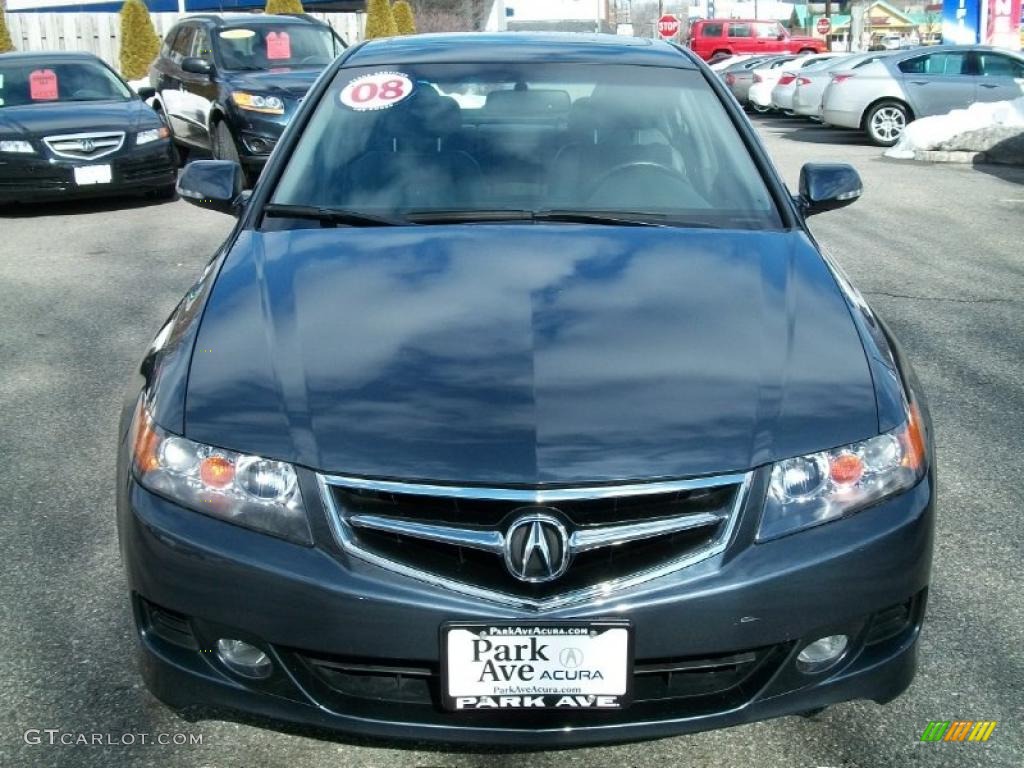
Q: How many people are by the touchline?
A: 0